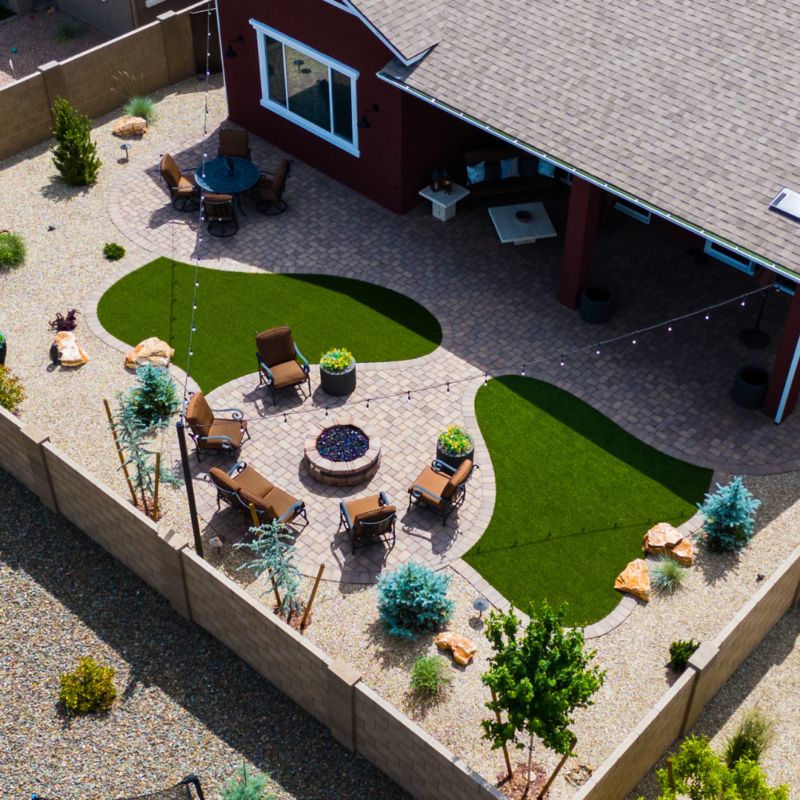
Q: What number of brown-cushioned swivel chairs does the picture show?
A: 4